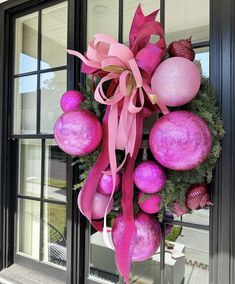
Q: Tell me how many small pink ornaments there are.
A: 5